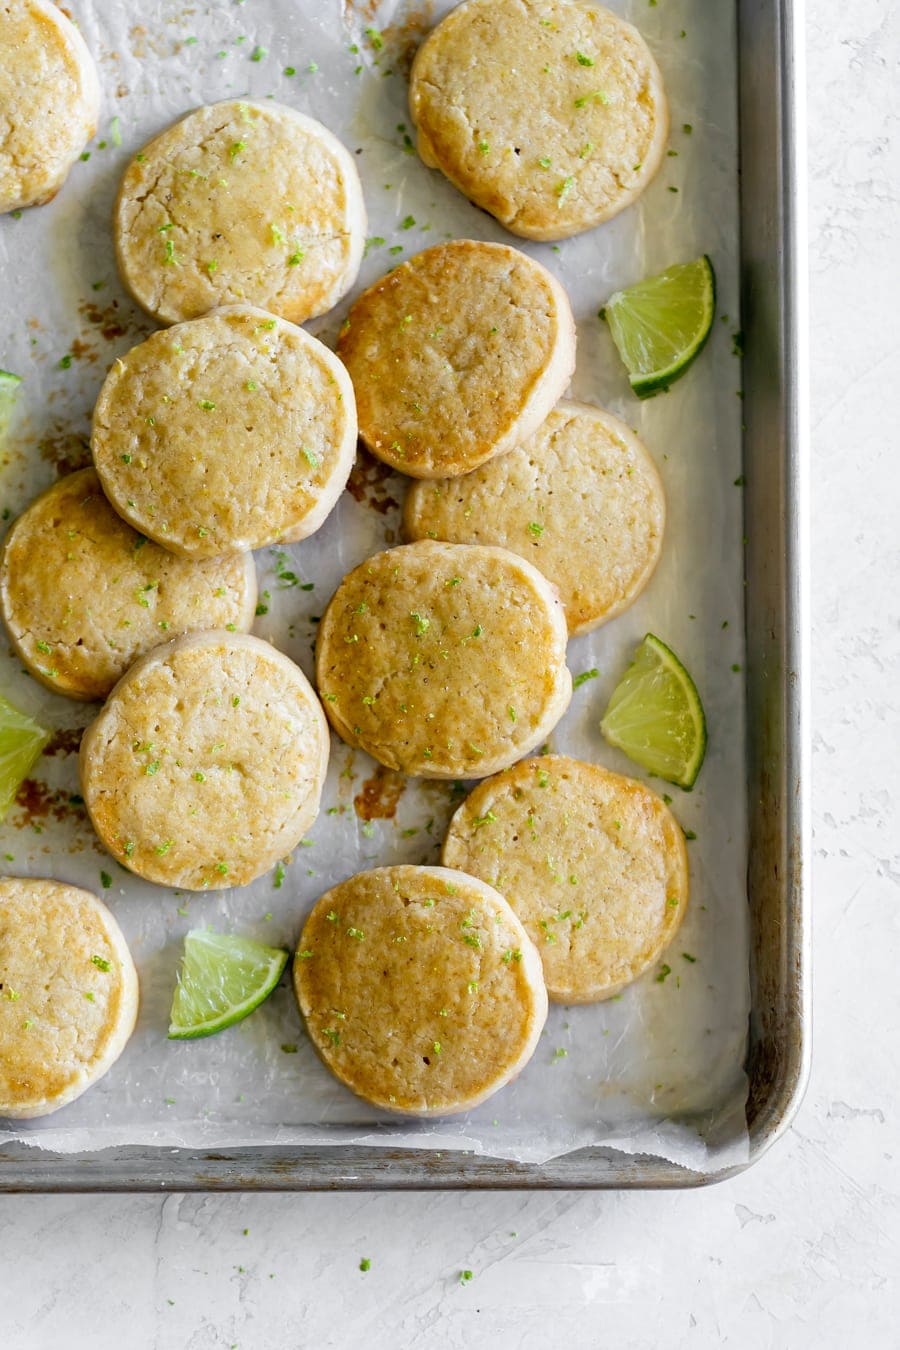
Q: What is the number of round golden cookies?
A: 12